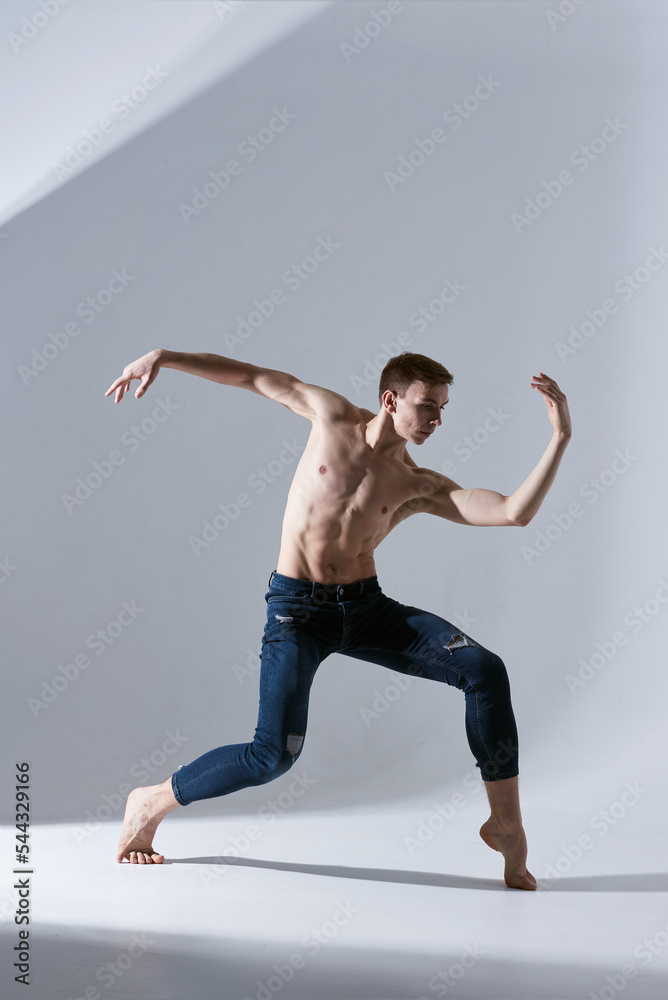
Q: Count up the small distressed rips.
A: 3